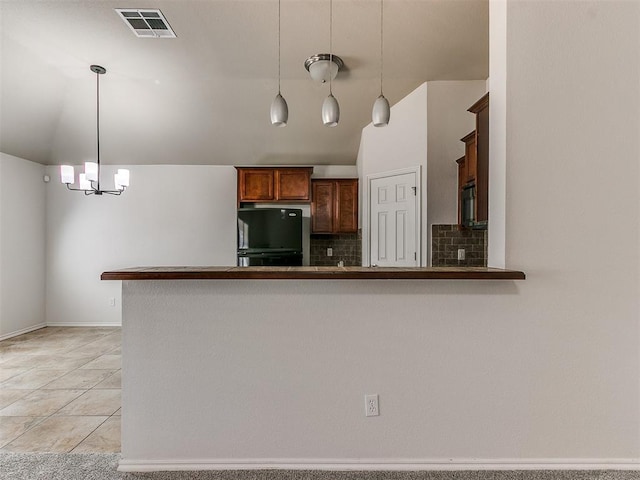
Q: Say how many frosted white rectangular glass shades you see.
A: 5